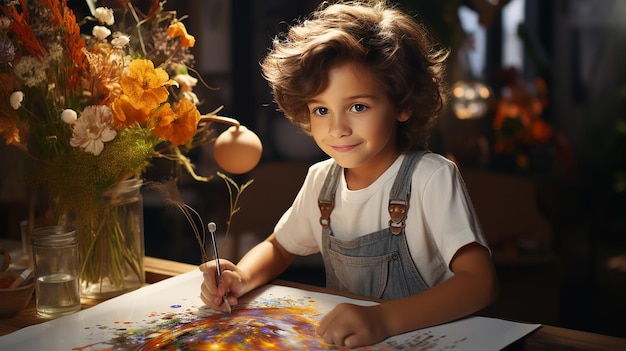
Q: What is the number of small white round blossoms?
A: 5